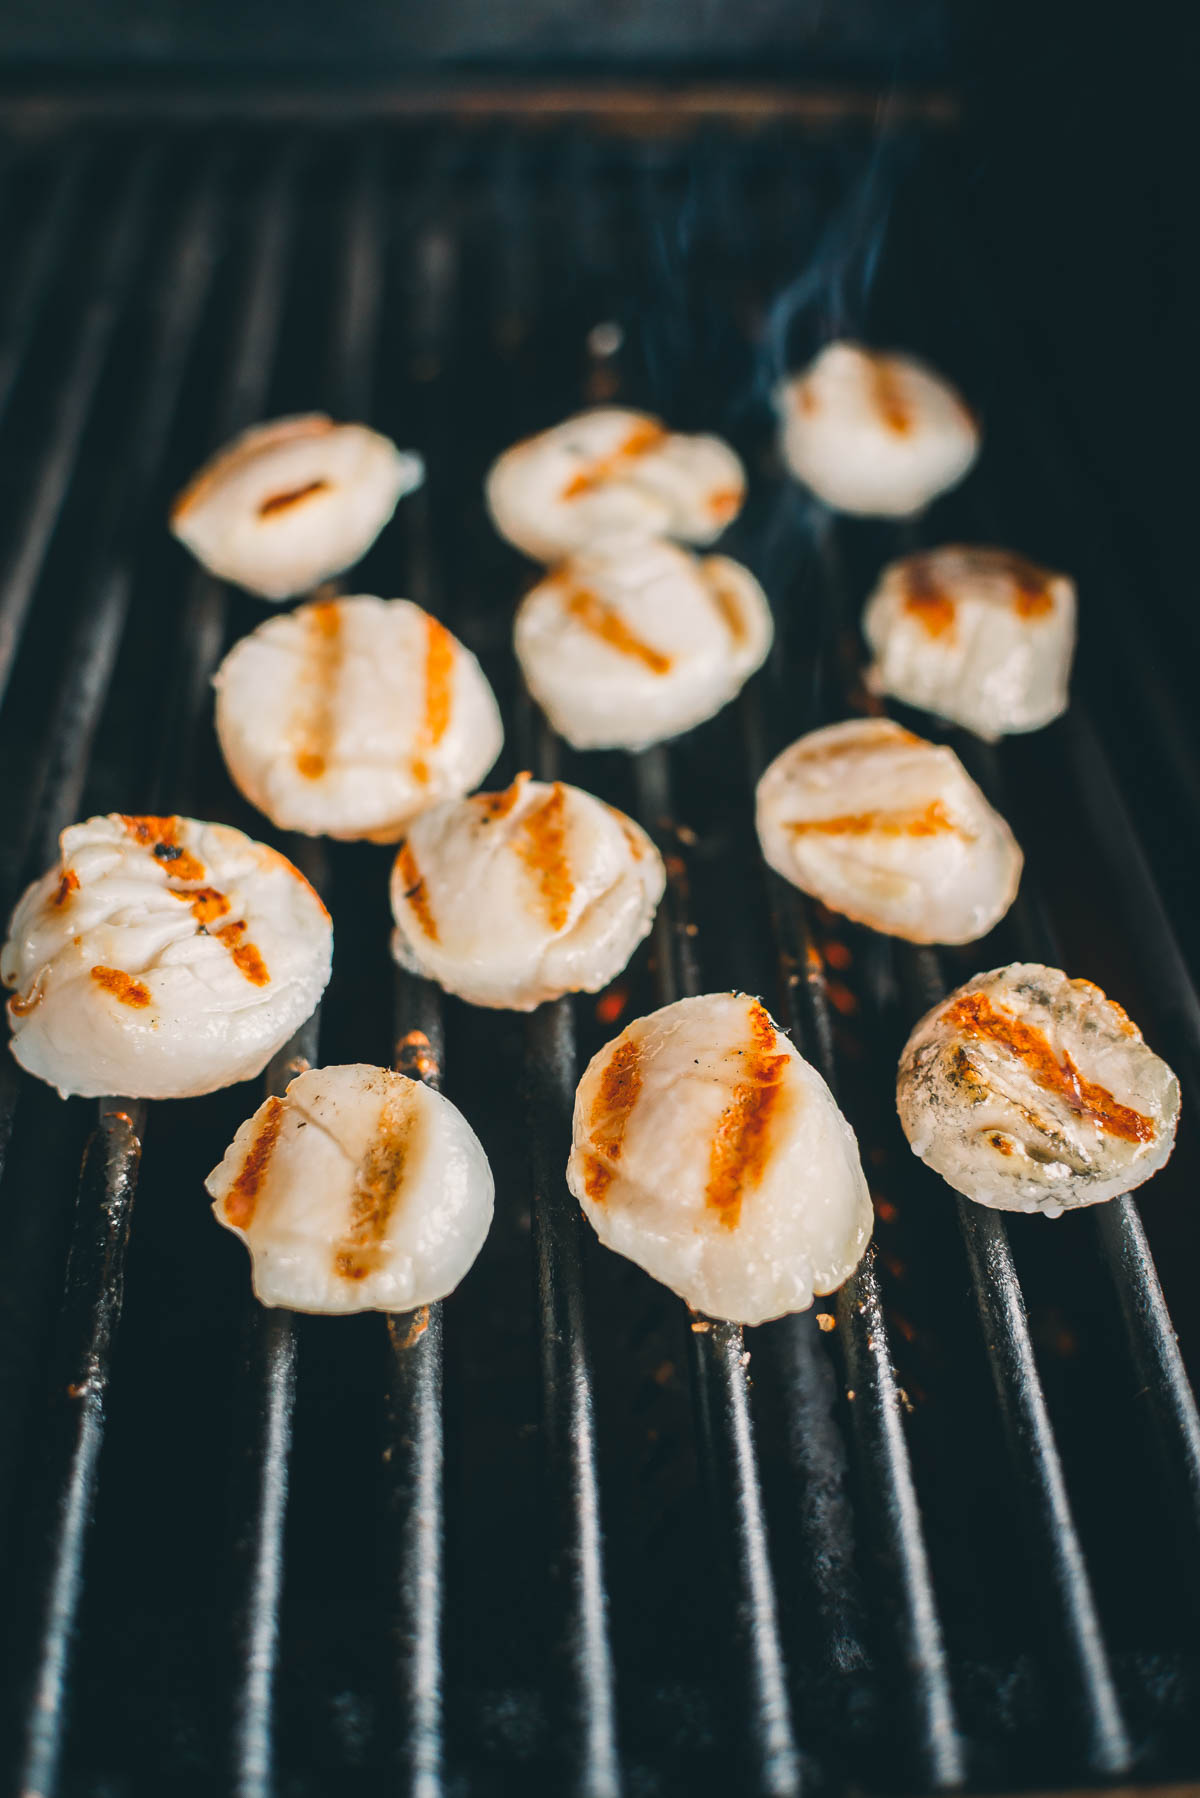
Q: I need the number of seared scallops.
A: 12